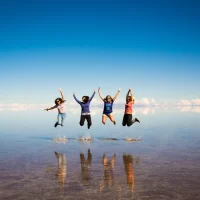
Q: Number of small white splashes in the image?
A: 3